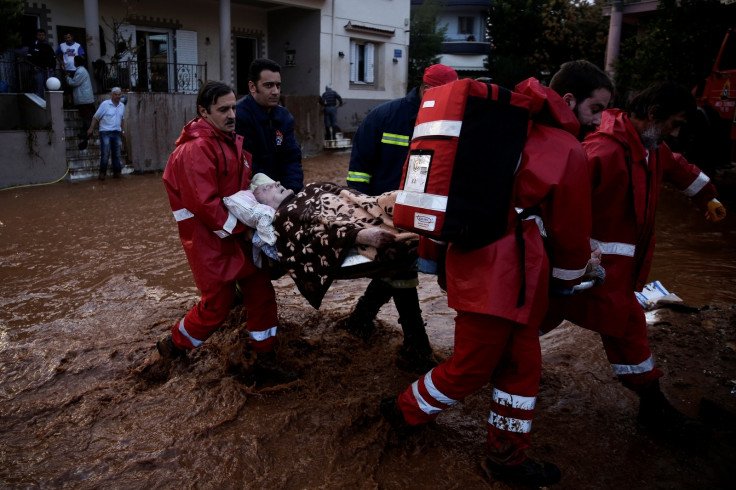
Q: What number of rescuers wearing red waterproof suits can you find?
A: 3